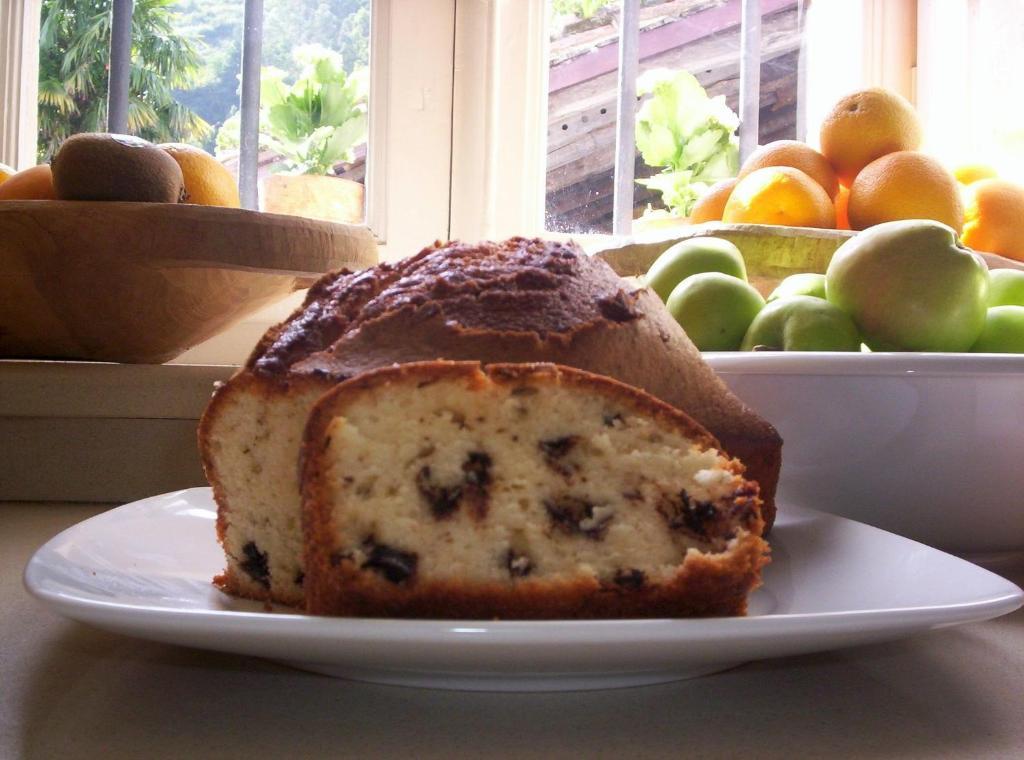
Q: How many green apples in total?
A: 7